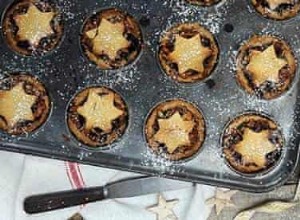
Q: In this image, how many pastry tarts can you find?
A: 10